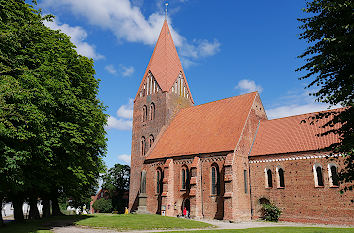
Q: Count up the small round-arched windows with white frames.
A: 4